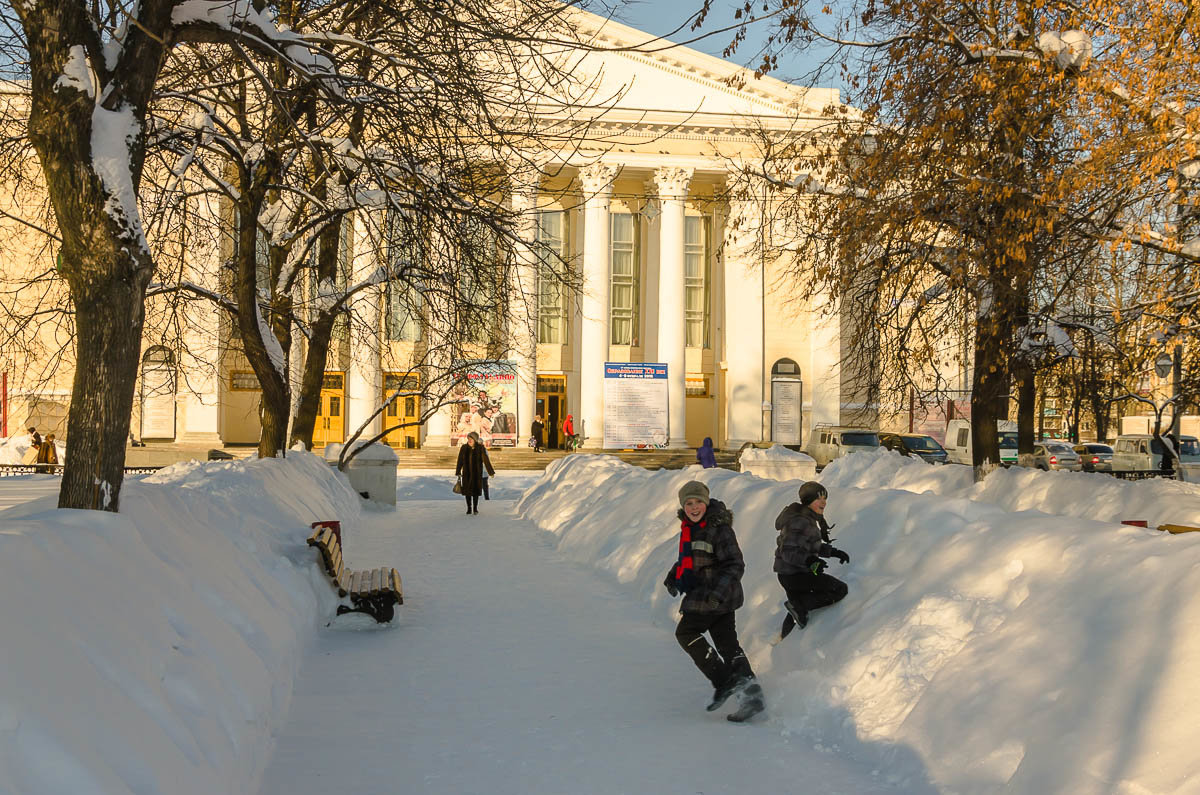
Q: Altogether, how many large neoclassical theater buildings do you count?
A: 1